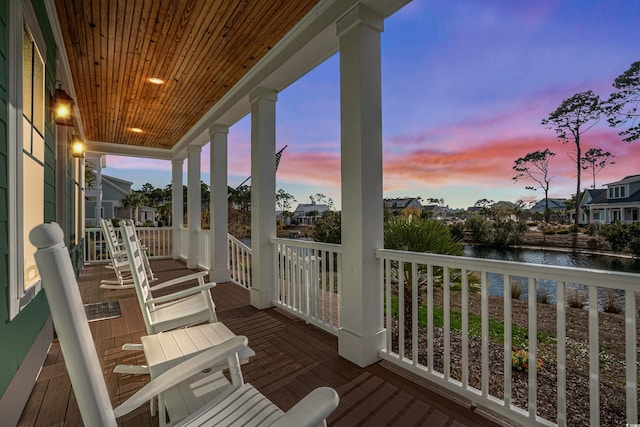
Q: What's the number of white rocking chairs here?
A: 4